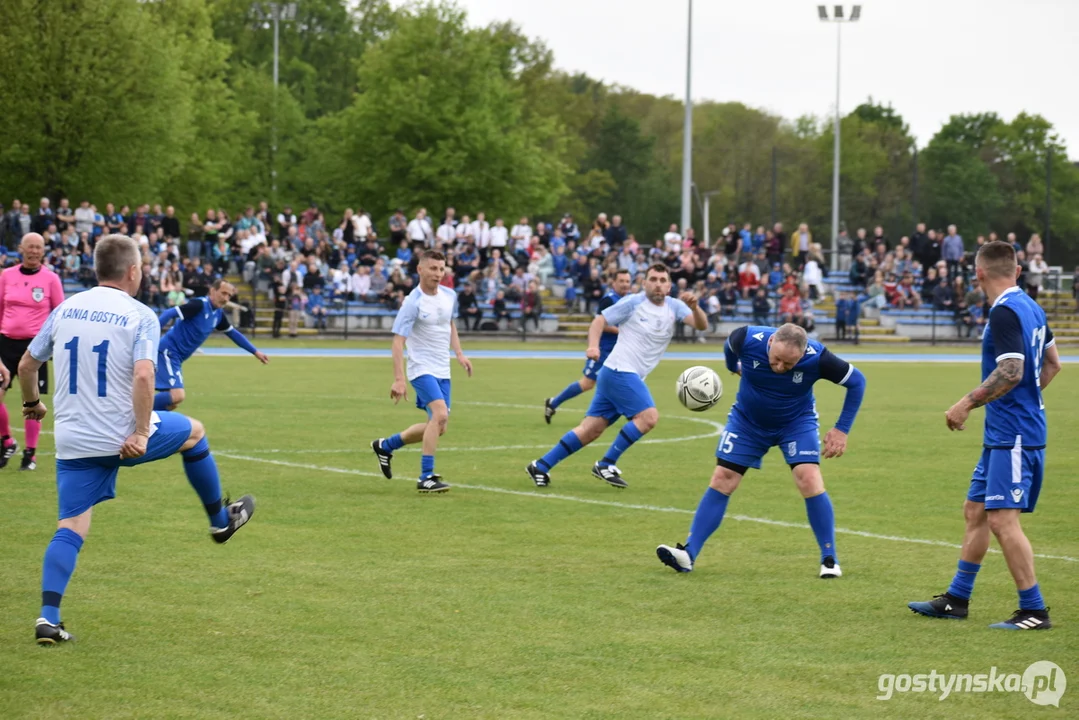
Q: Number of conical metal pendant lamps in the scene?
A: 0